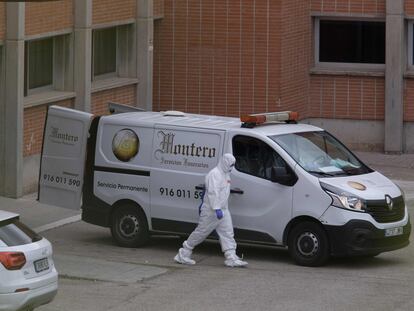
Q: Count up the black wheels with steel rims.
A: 2